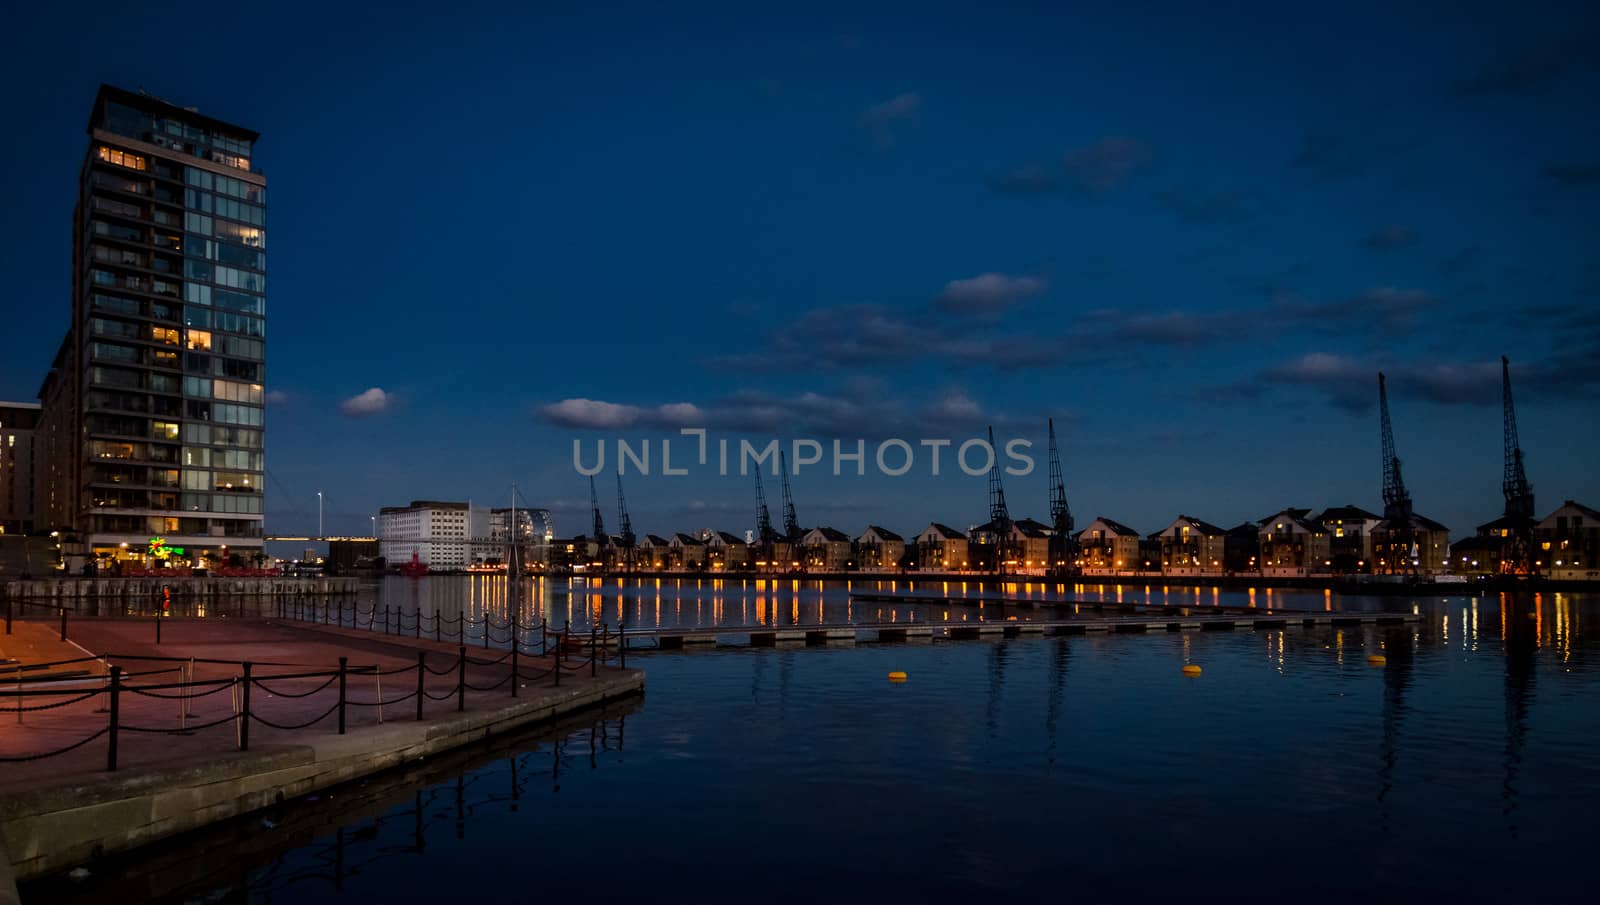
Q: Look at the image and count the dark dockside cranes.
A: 8